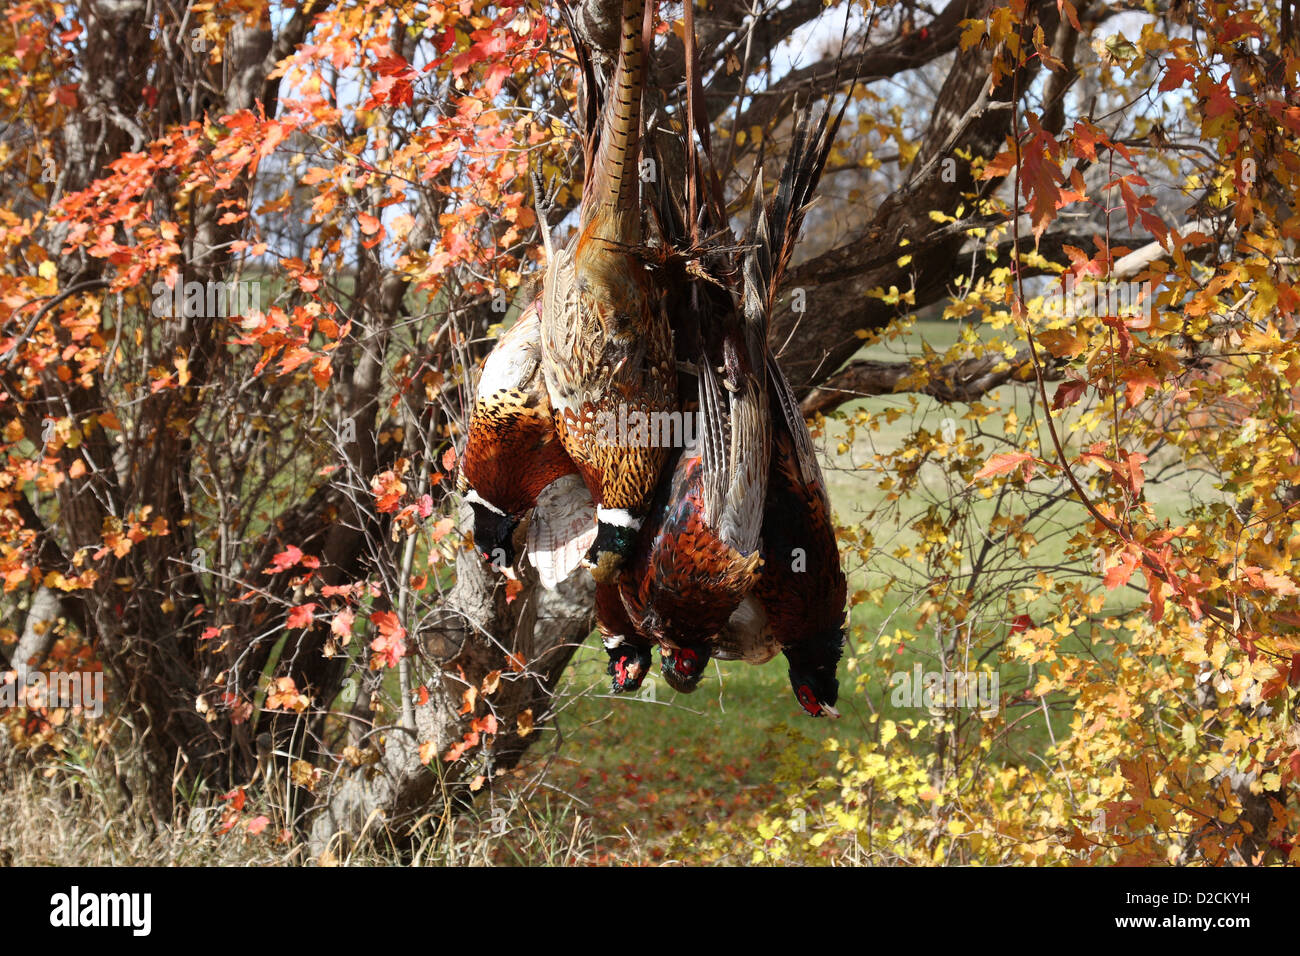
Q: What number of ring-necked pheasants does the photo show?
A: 5